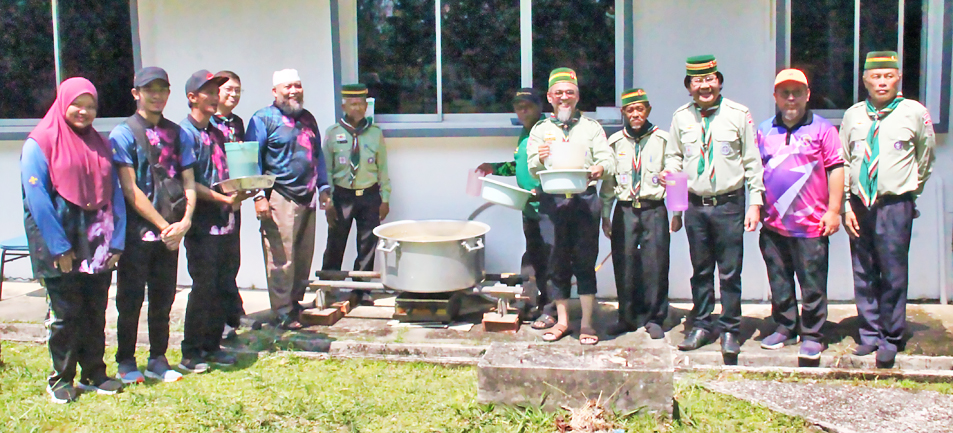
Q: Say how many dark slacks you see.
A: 11